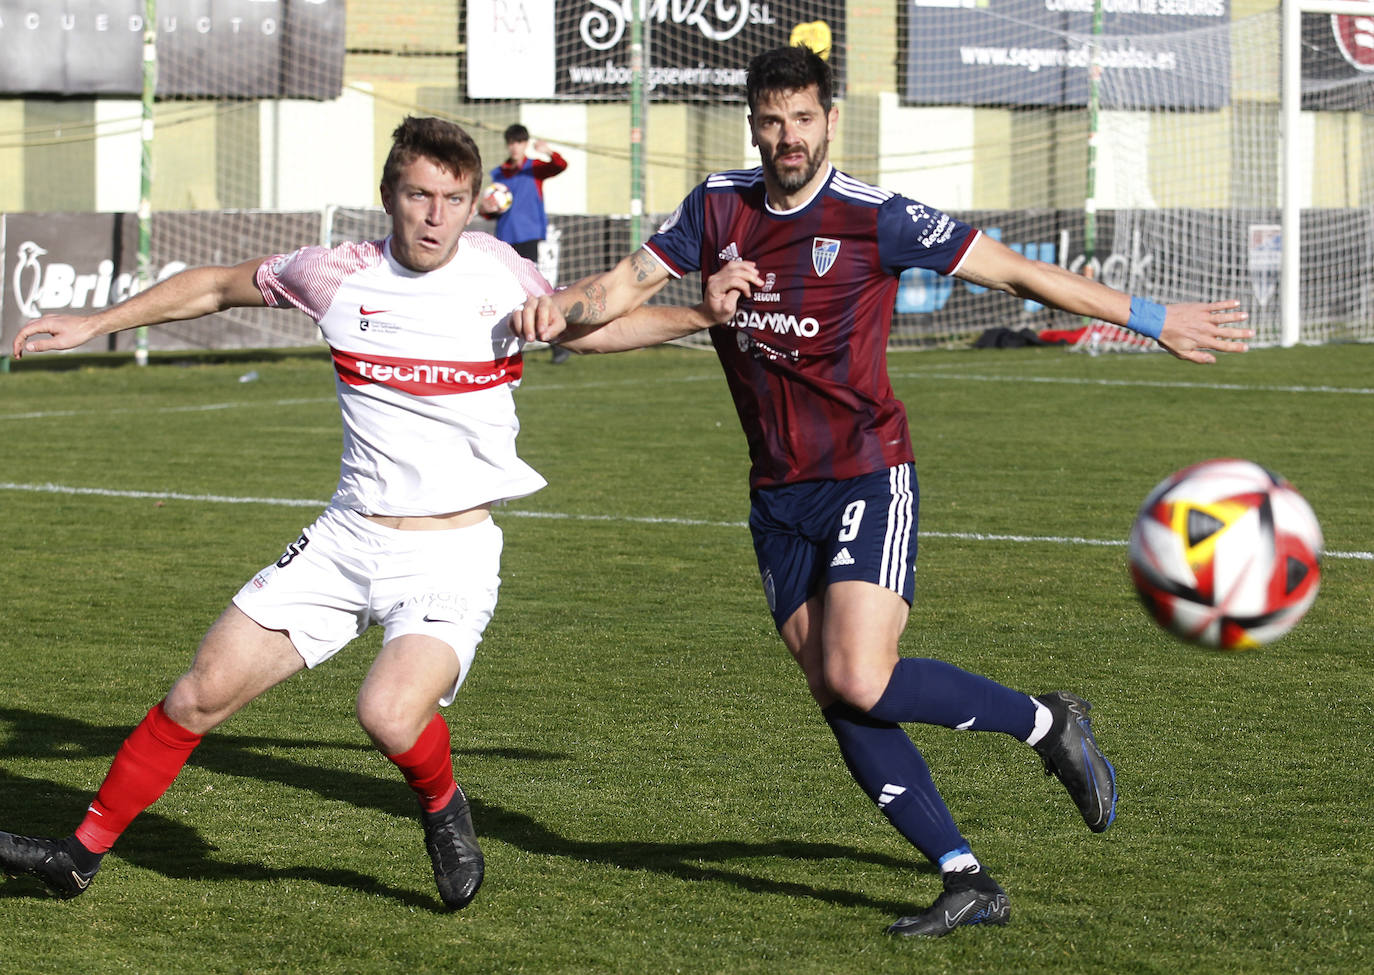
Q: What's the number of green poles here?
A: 3